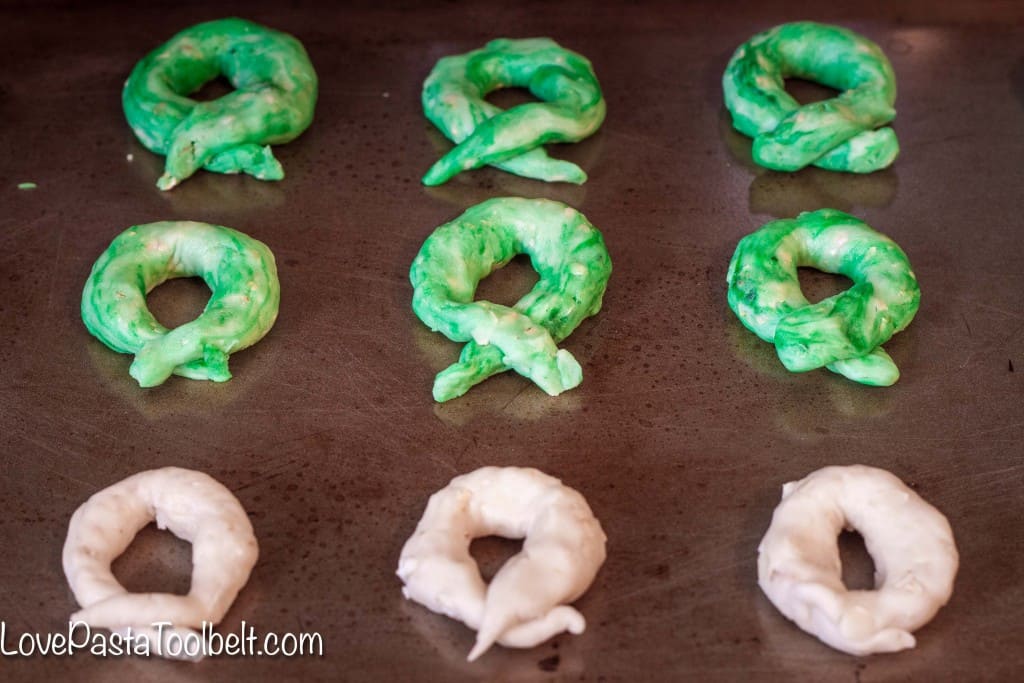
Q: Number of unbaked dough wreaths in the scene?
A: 9